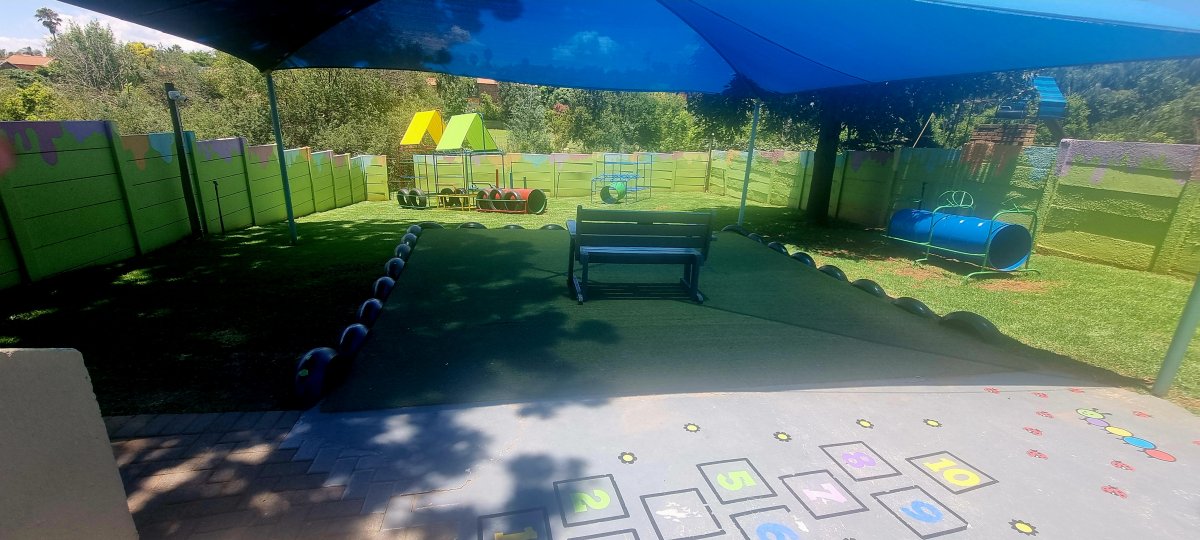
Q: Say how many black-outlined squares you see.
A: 10